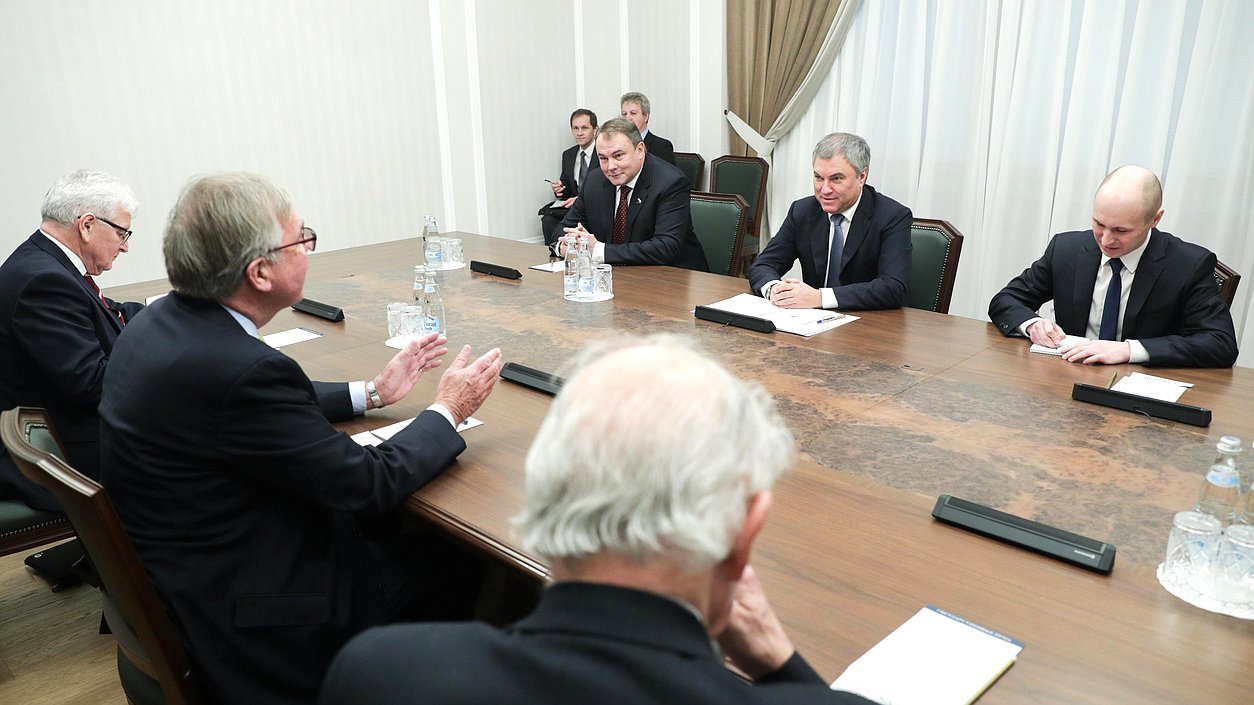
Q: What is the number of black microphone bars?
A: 6